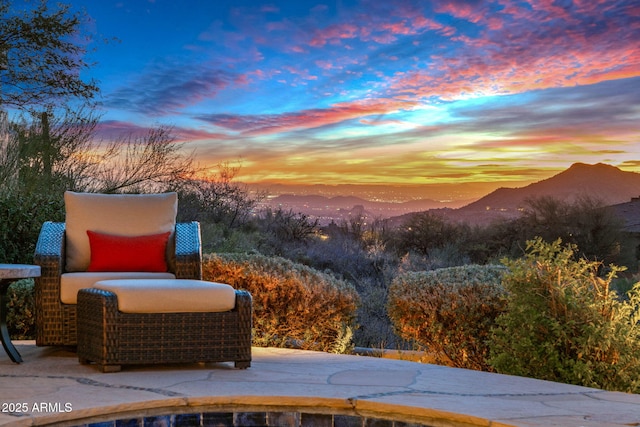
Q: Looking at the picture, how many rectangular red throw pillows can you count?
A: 1